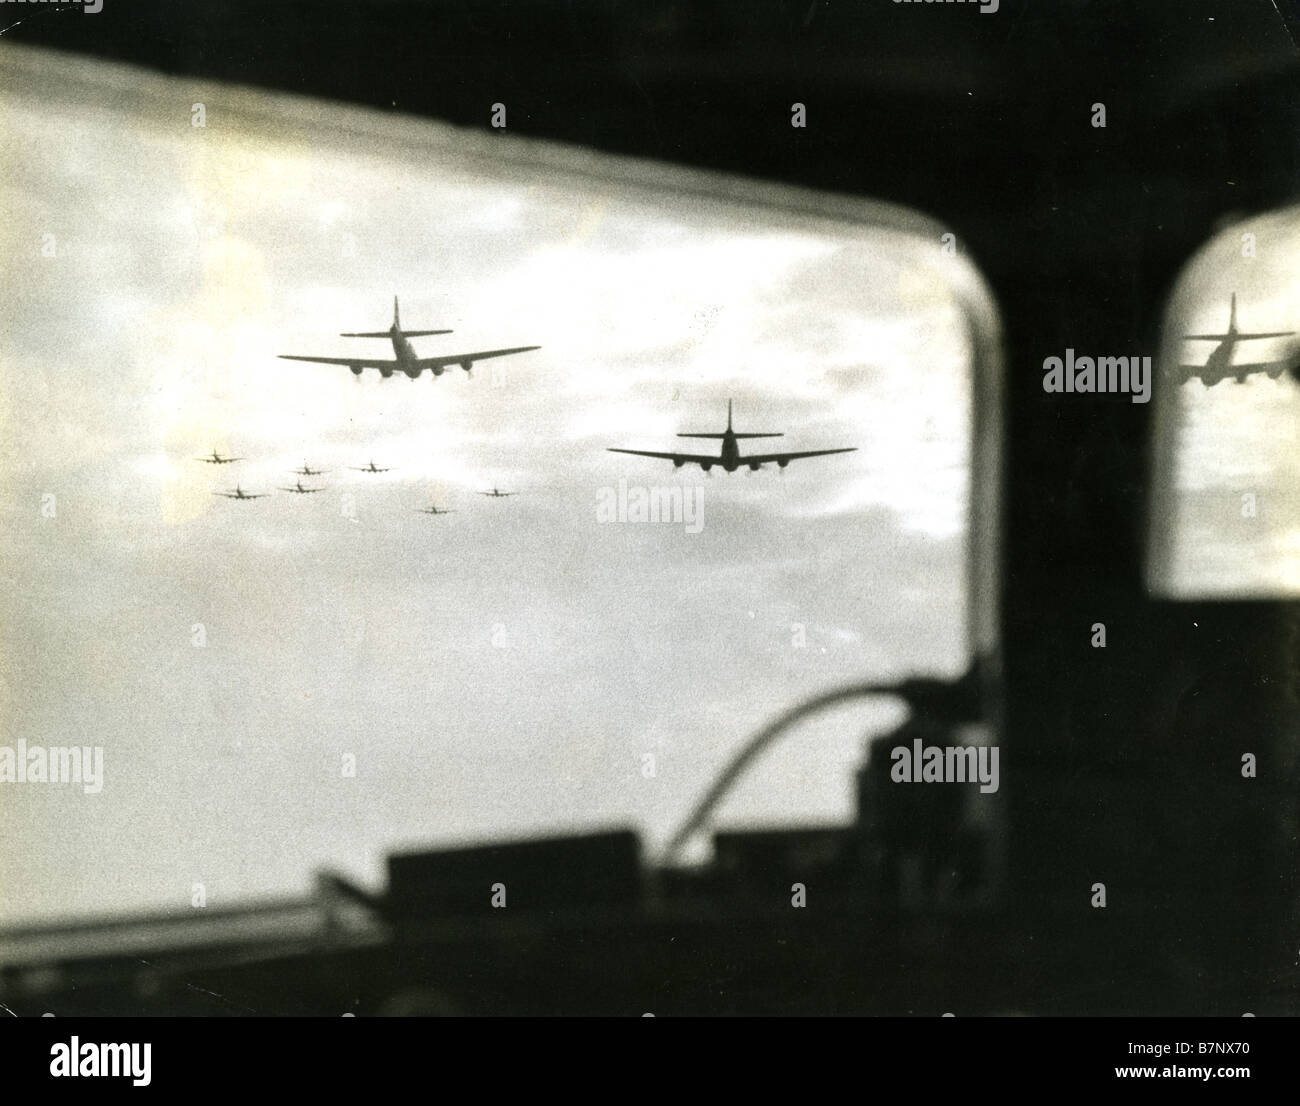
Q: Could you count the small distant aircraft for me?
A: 7